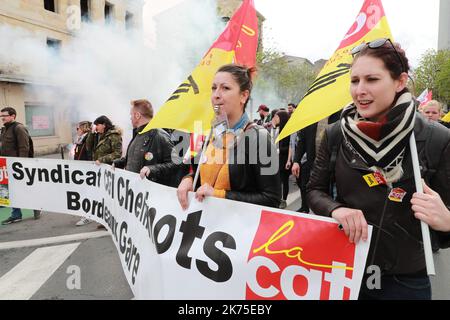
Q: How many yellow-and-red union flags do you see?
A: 2